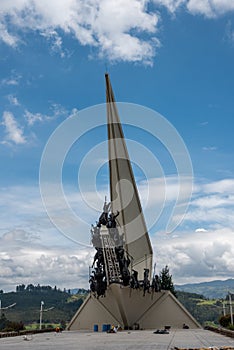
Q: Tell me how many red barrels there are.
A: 0